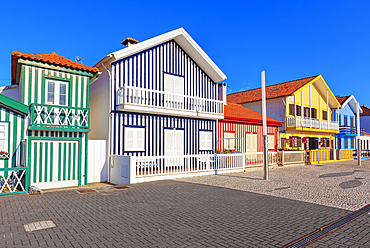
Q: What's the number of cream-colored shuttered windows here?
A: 2